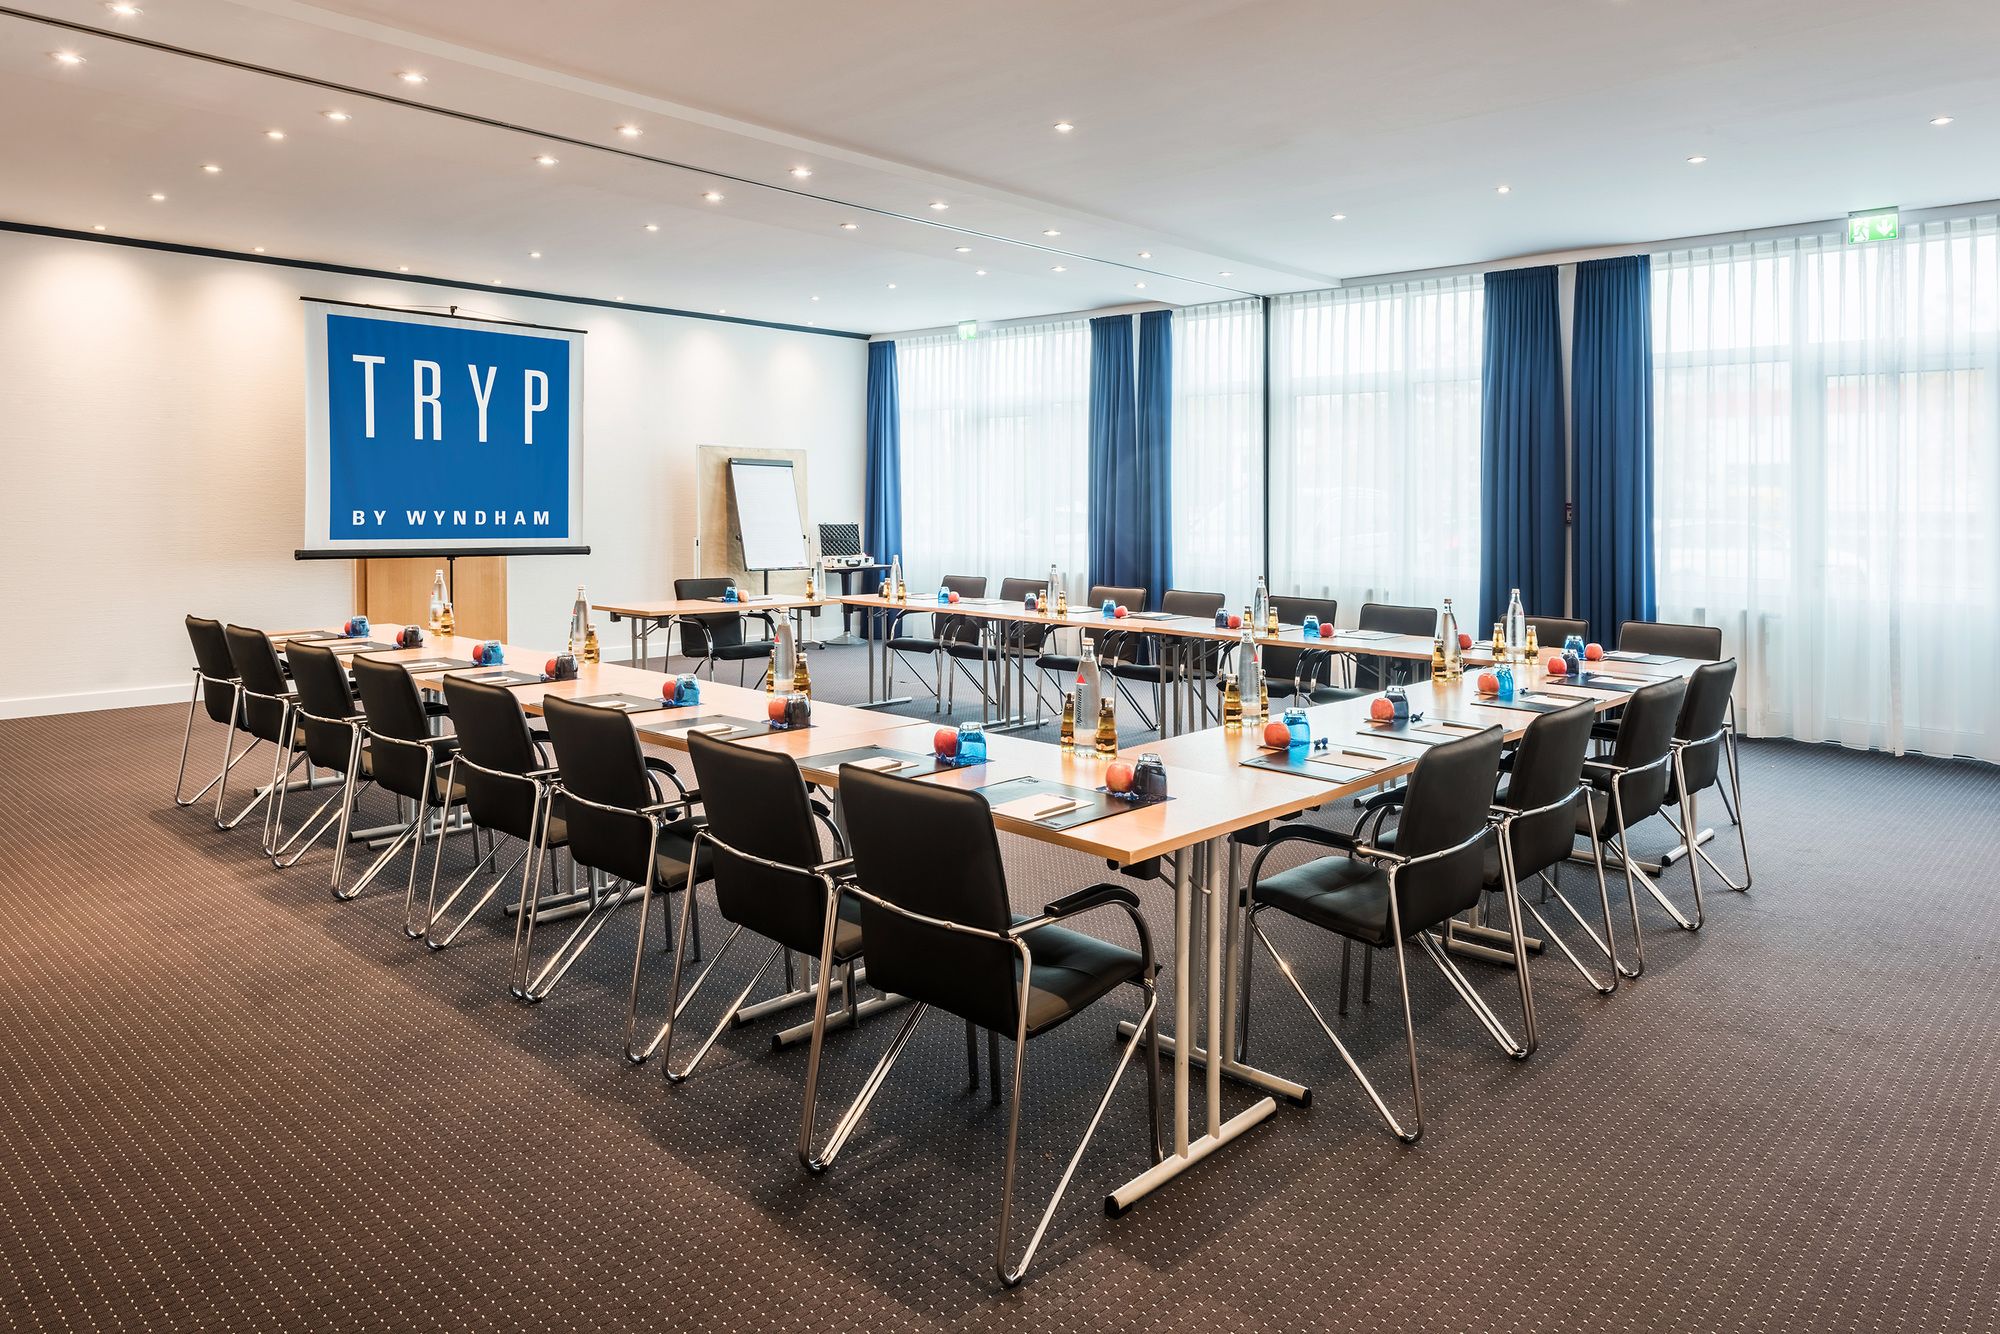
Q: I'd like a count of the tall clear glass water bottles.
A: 11